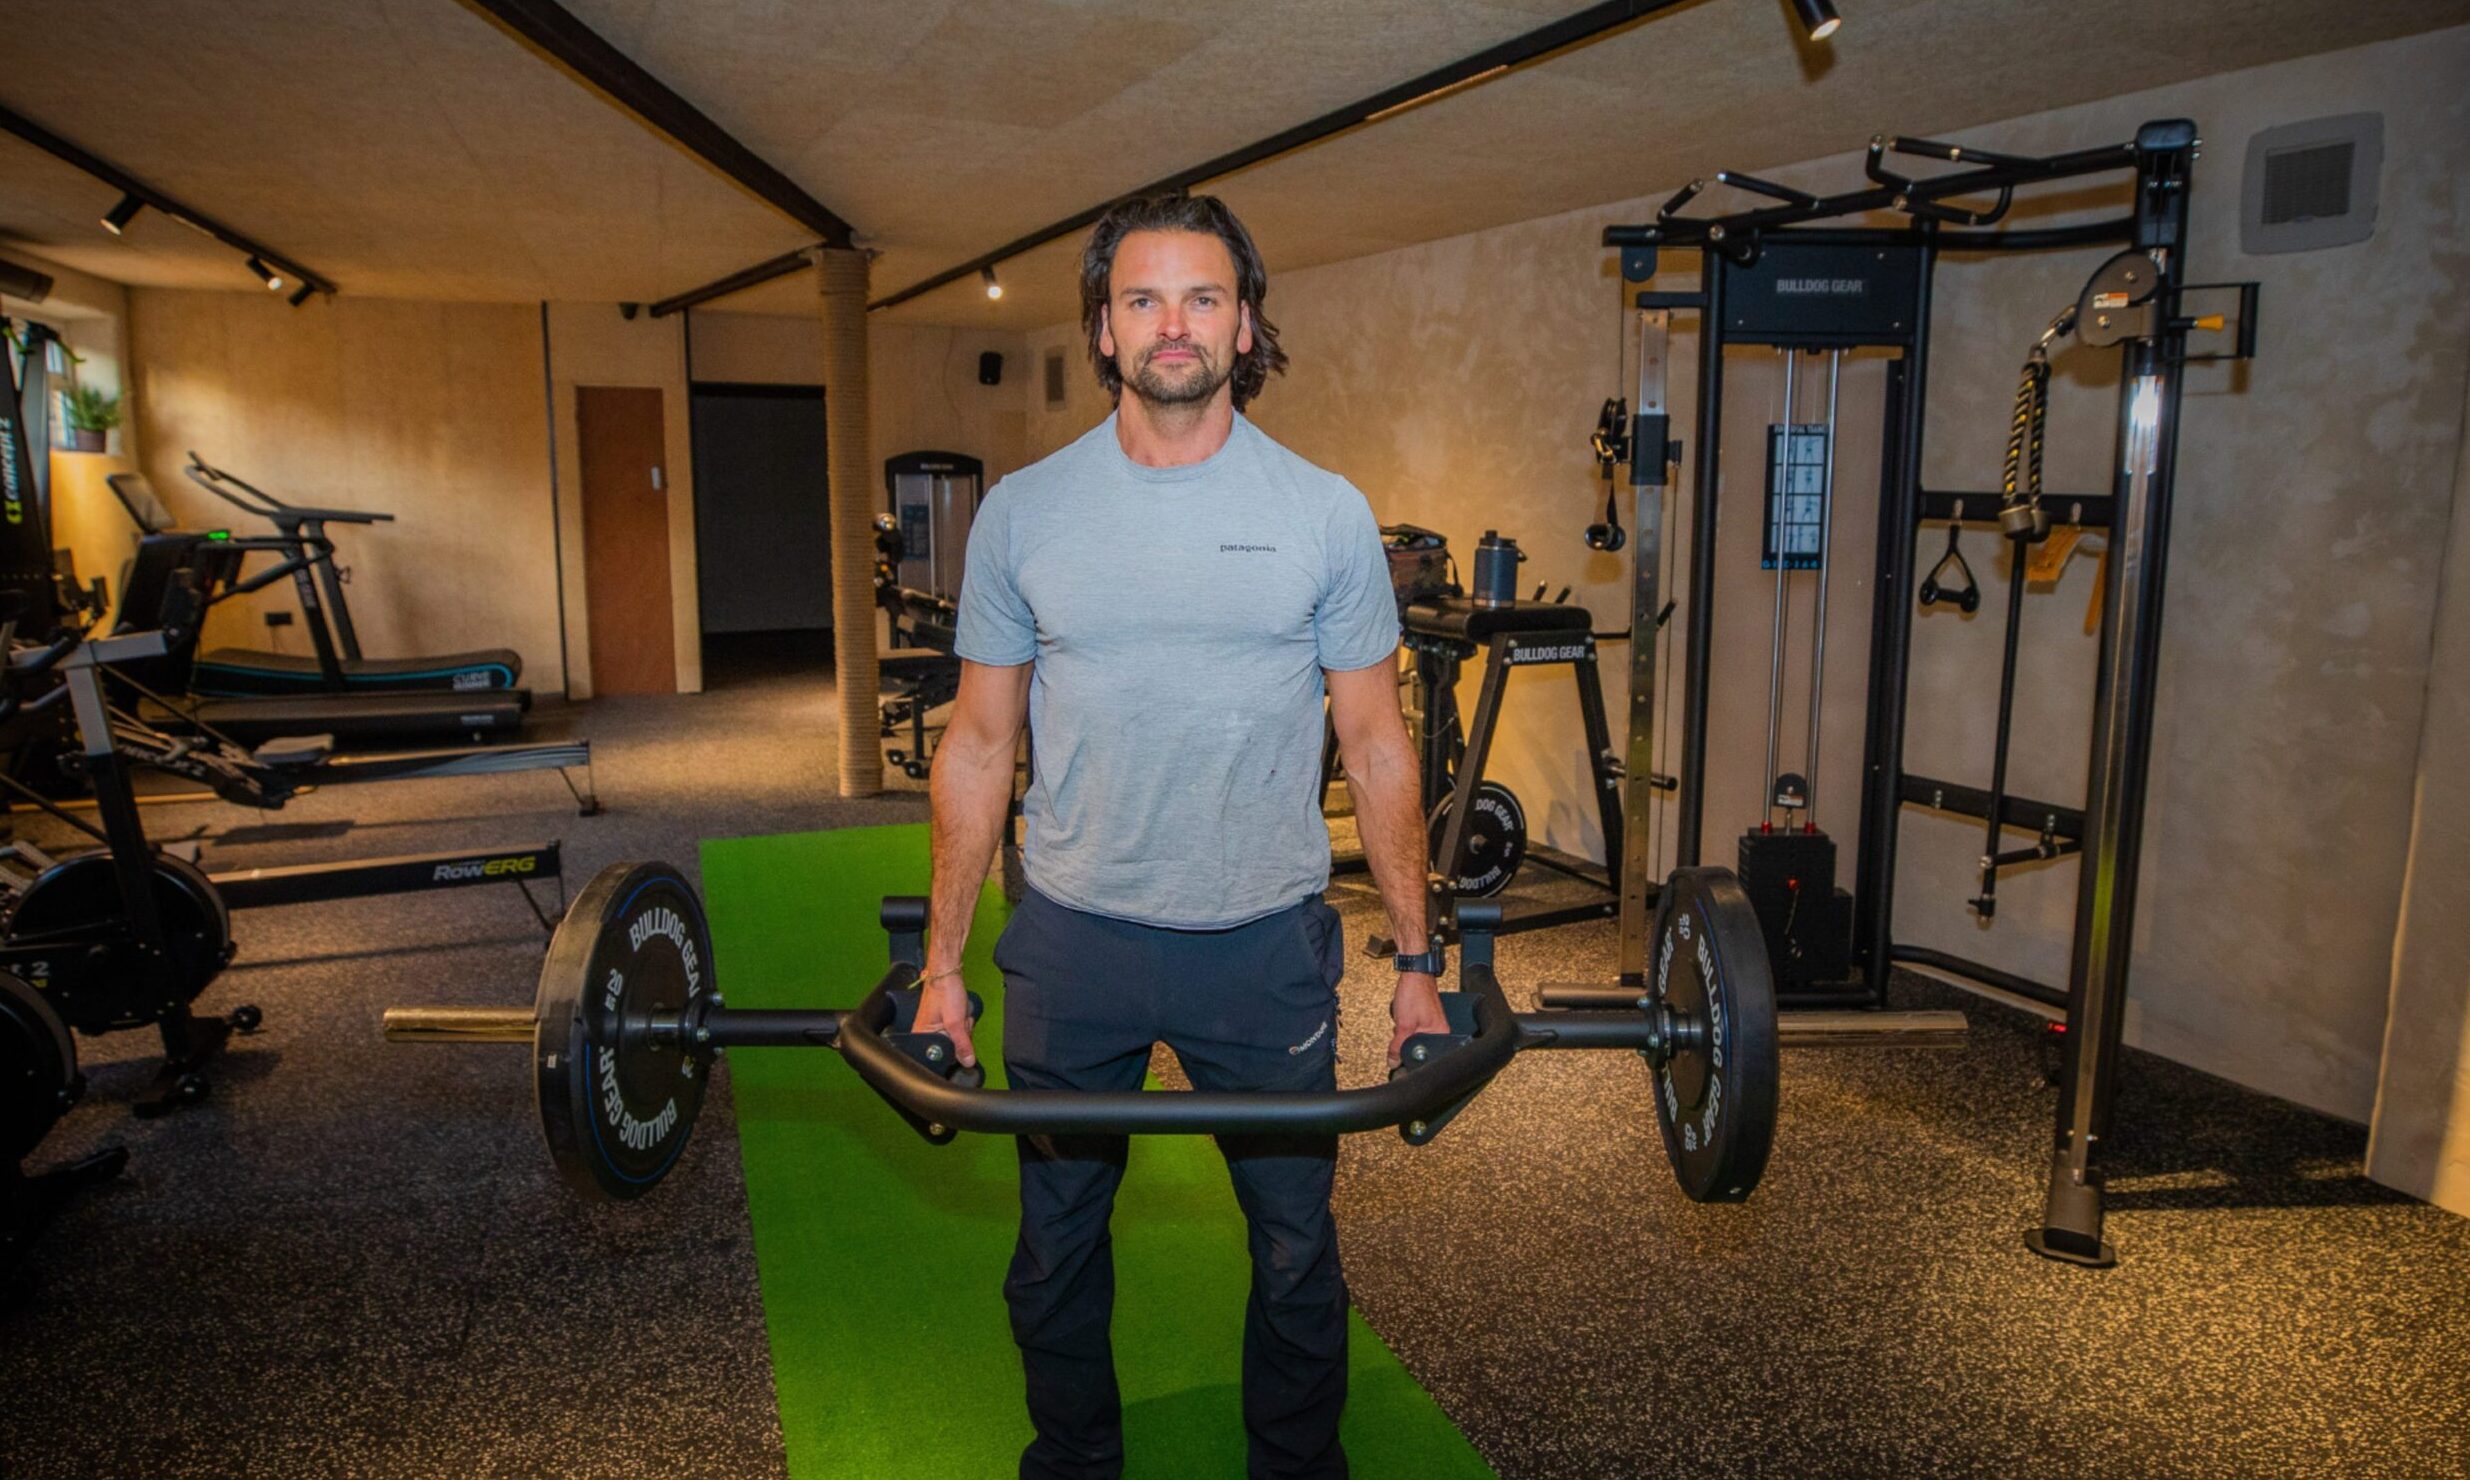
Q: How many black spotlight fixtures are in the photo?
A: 5